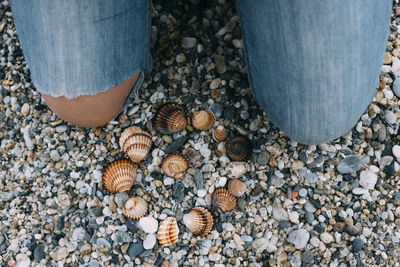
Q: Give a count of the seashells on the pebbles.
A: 12